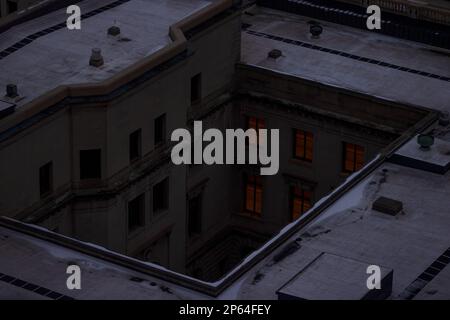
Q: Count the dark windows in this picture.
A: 8